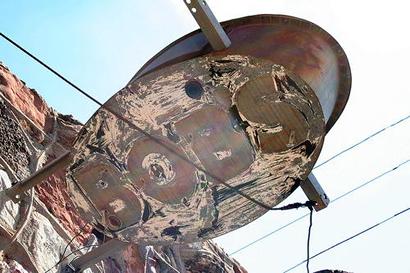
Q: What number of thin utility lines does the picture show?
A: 3